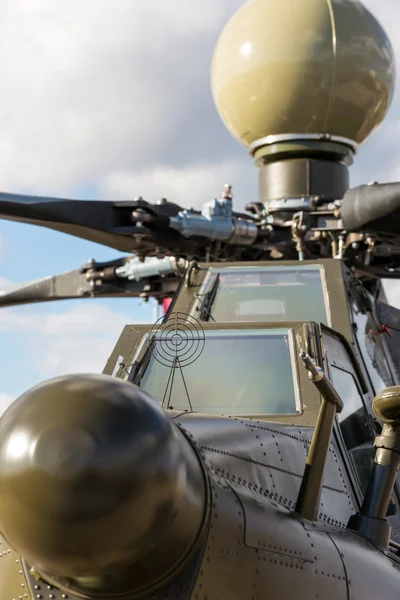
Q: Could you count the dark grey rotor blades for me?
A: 3